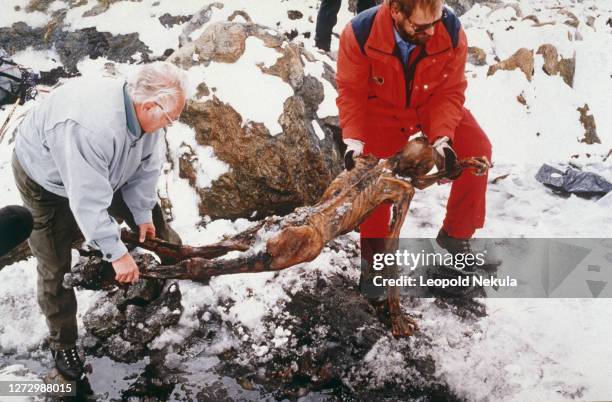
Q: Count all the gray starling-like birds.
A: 0